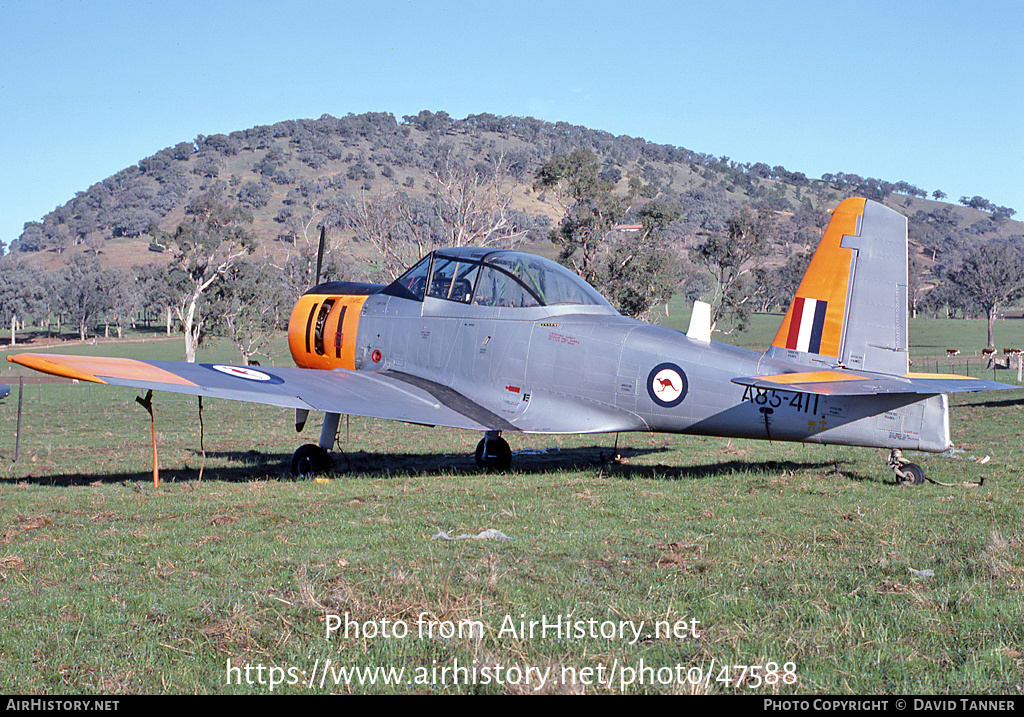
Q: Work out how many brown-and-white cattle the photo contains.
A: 4